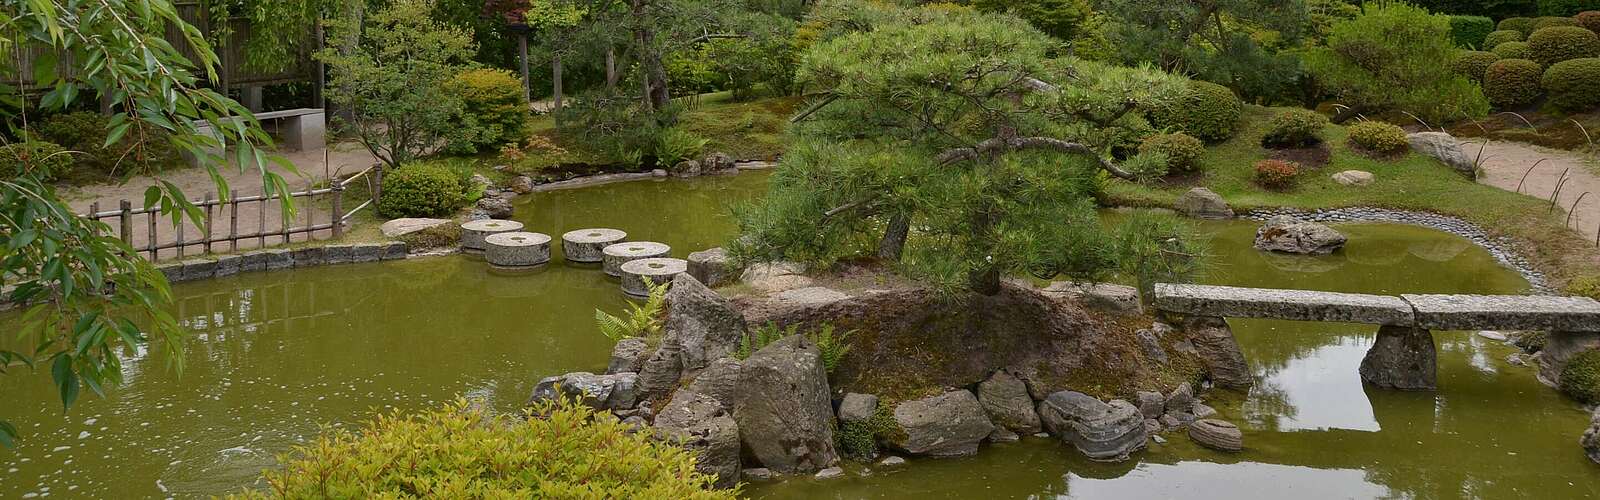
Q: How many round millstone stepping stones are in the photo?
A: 5